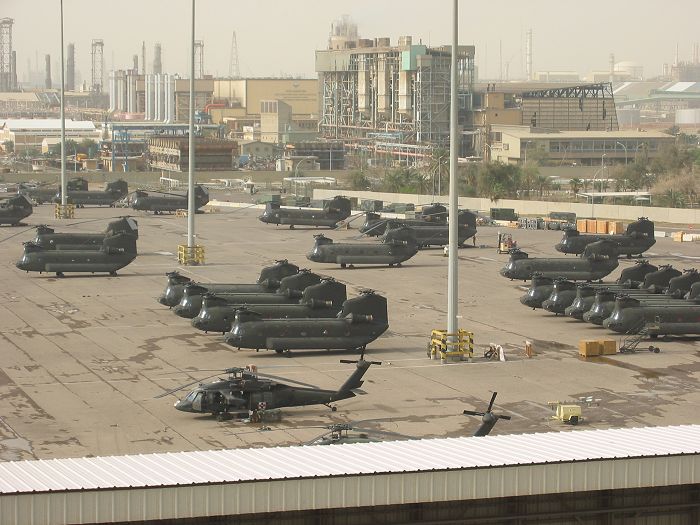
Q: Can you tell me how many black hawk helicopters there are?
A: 2